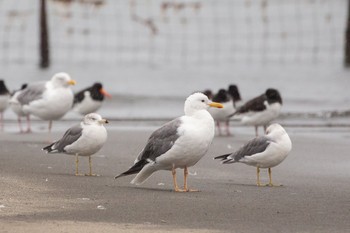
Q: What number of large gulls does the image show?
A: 2